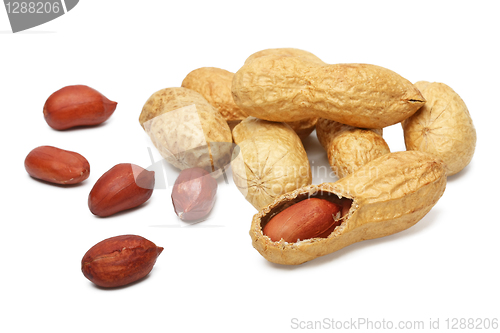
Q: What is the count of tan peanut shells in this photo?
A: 8